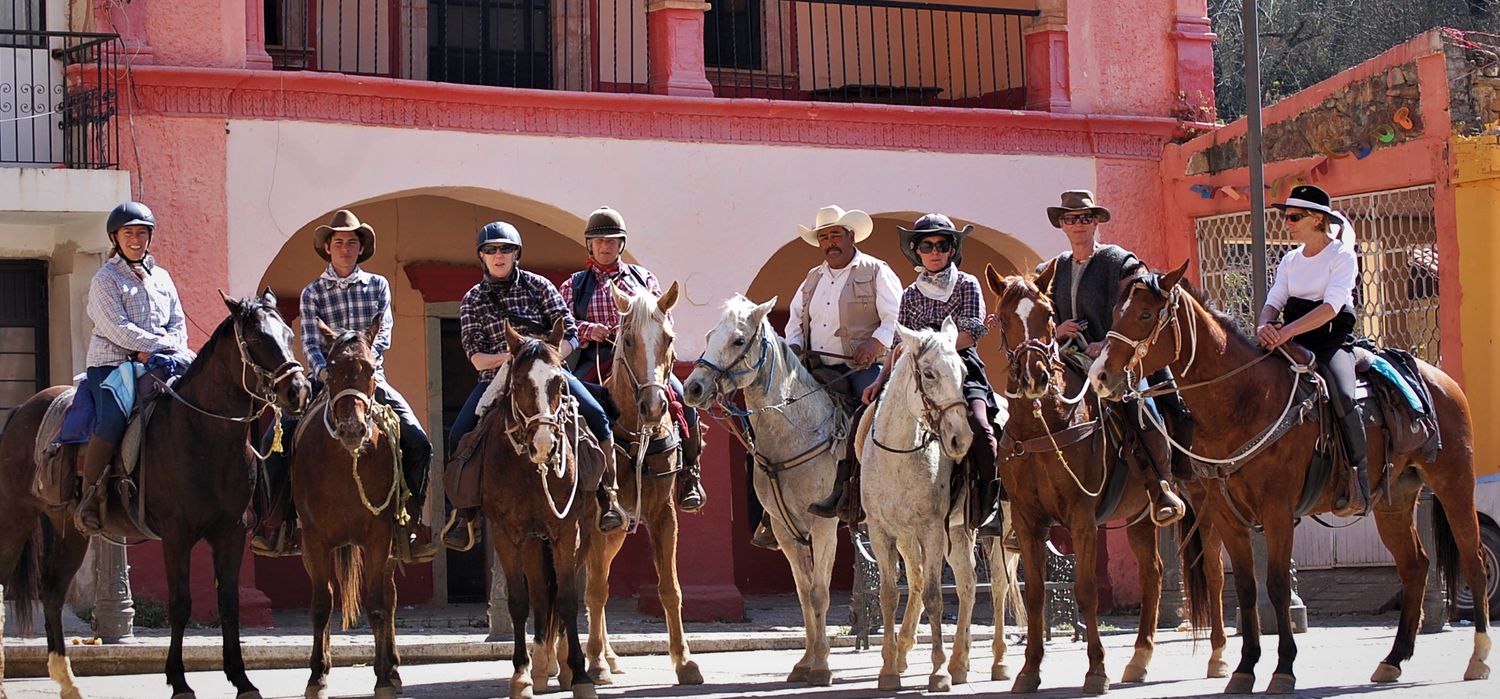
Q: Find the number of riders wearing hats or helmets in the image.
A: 8